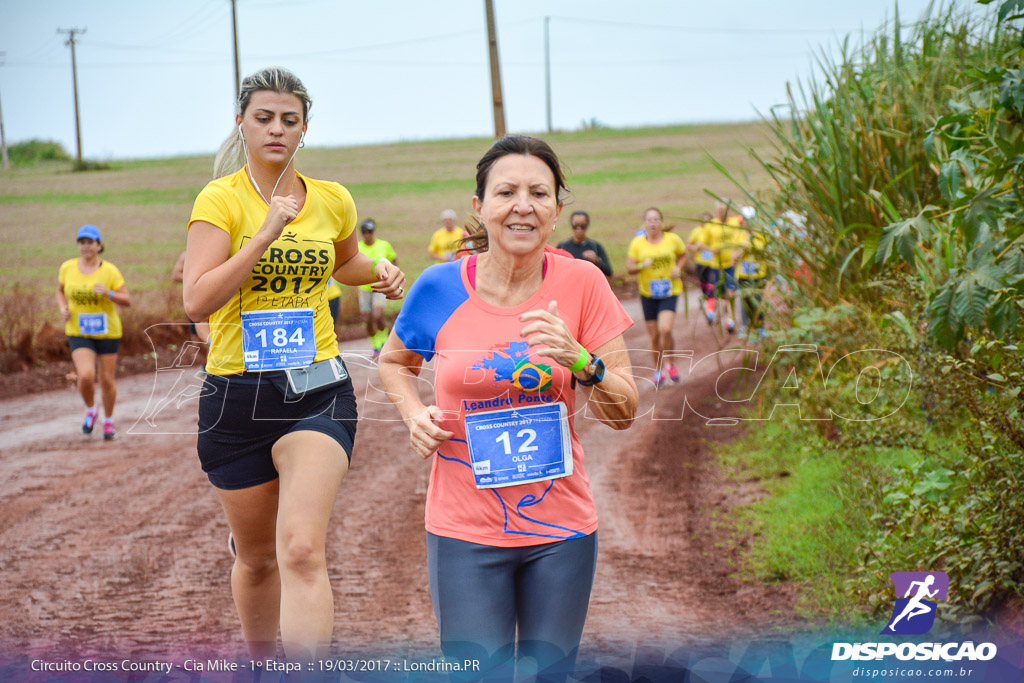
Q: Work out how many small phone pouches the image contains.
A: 1